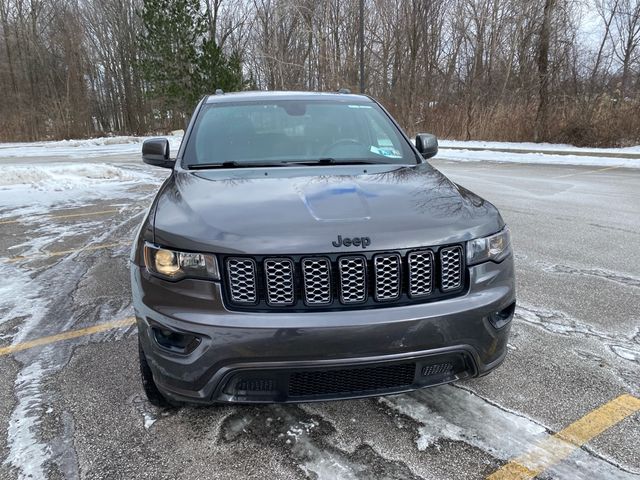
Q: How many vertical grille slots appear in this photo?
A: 7